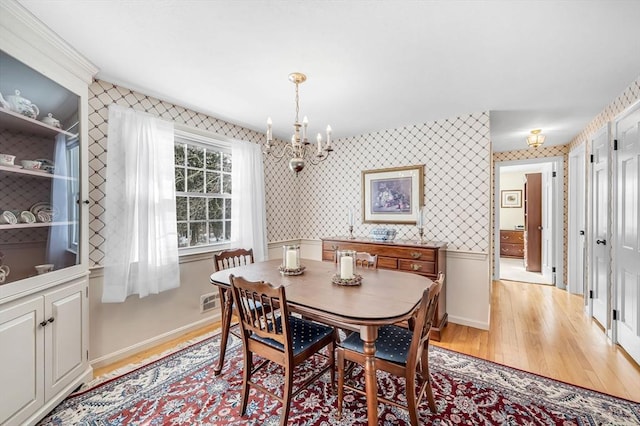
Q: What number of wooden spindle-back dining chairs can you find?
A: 4